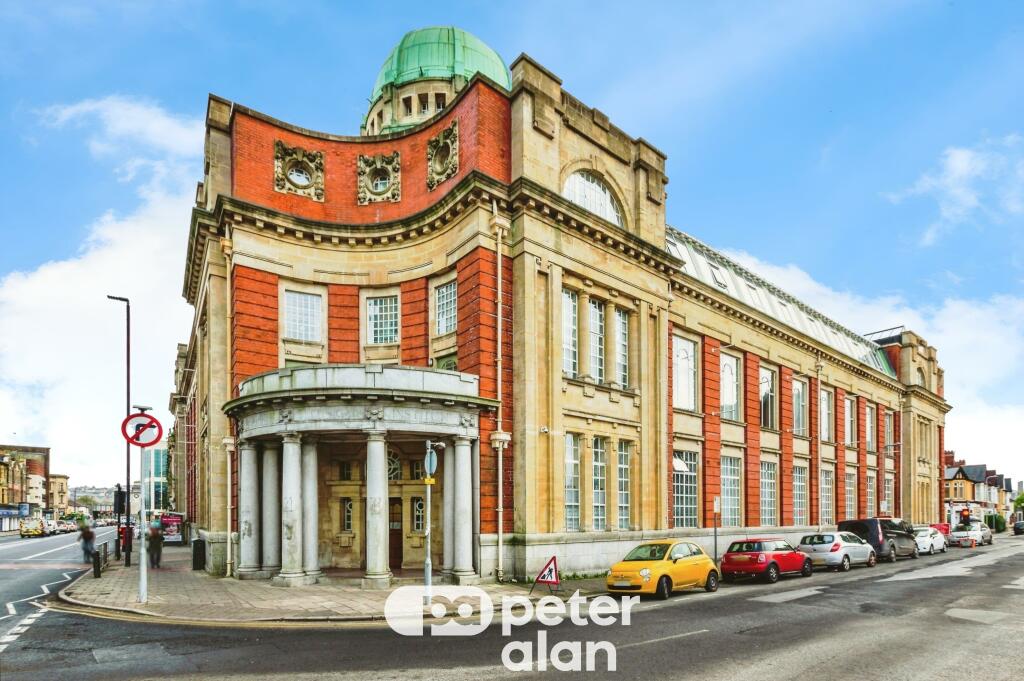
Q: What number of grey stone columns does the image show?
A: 7